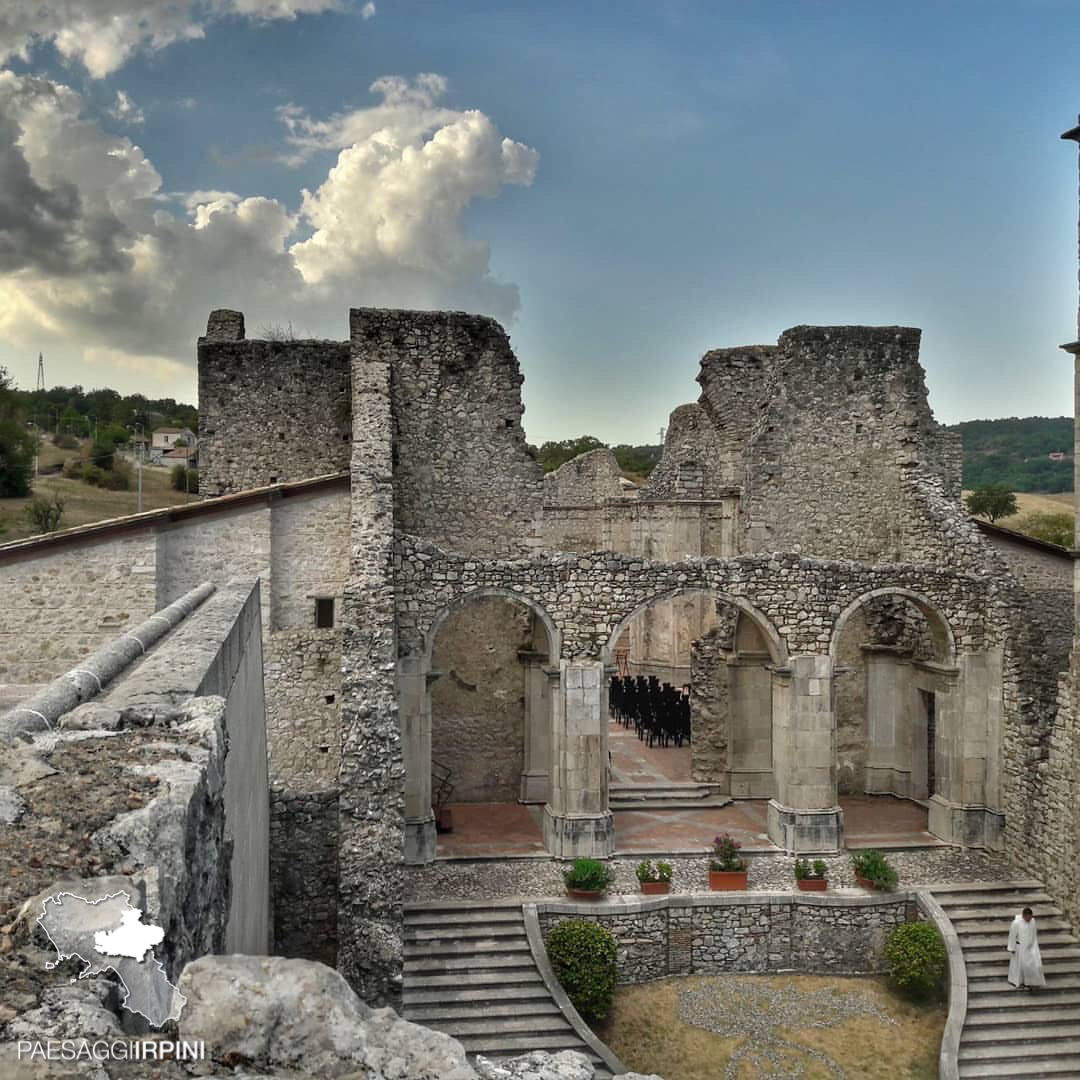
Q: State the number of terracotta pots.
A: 5